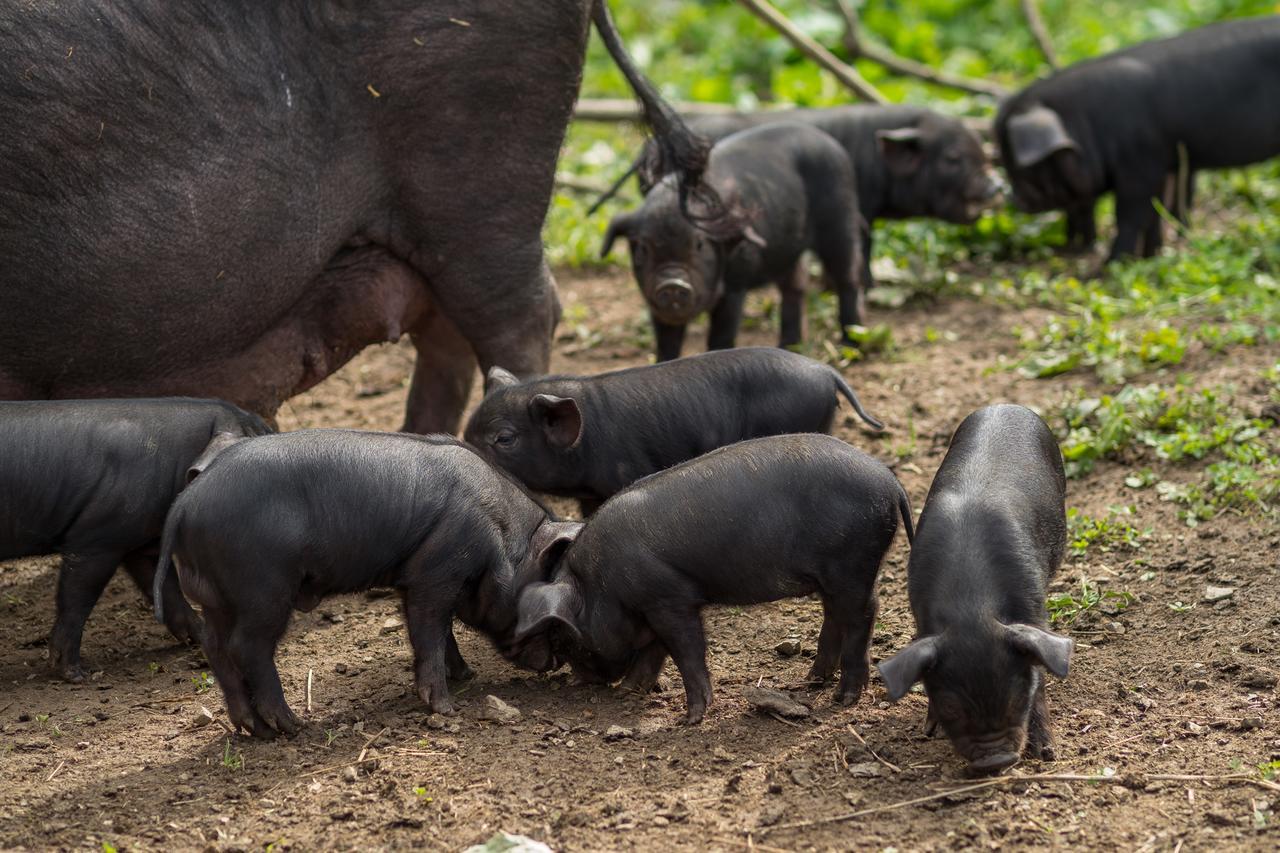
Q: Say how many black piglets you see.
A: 8